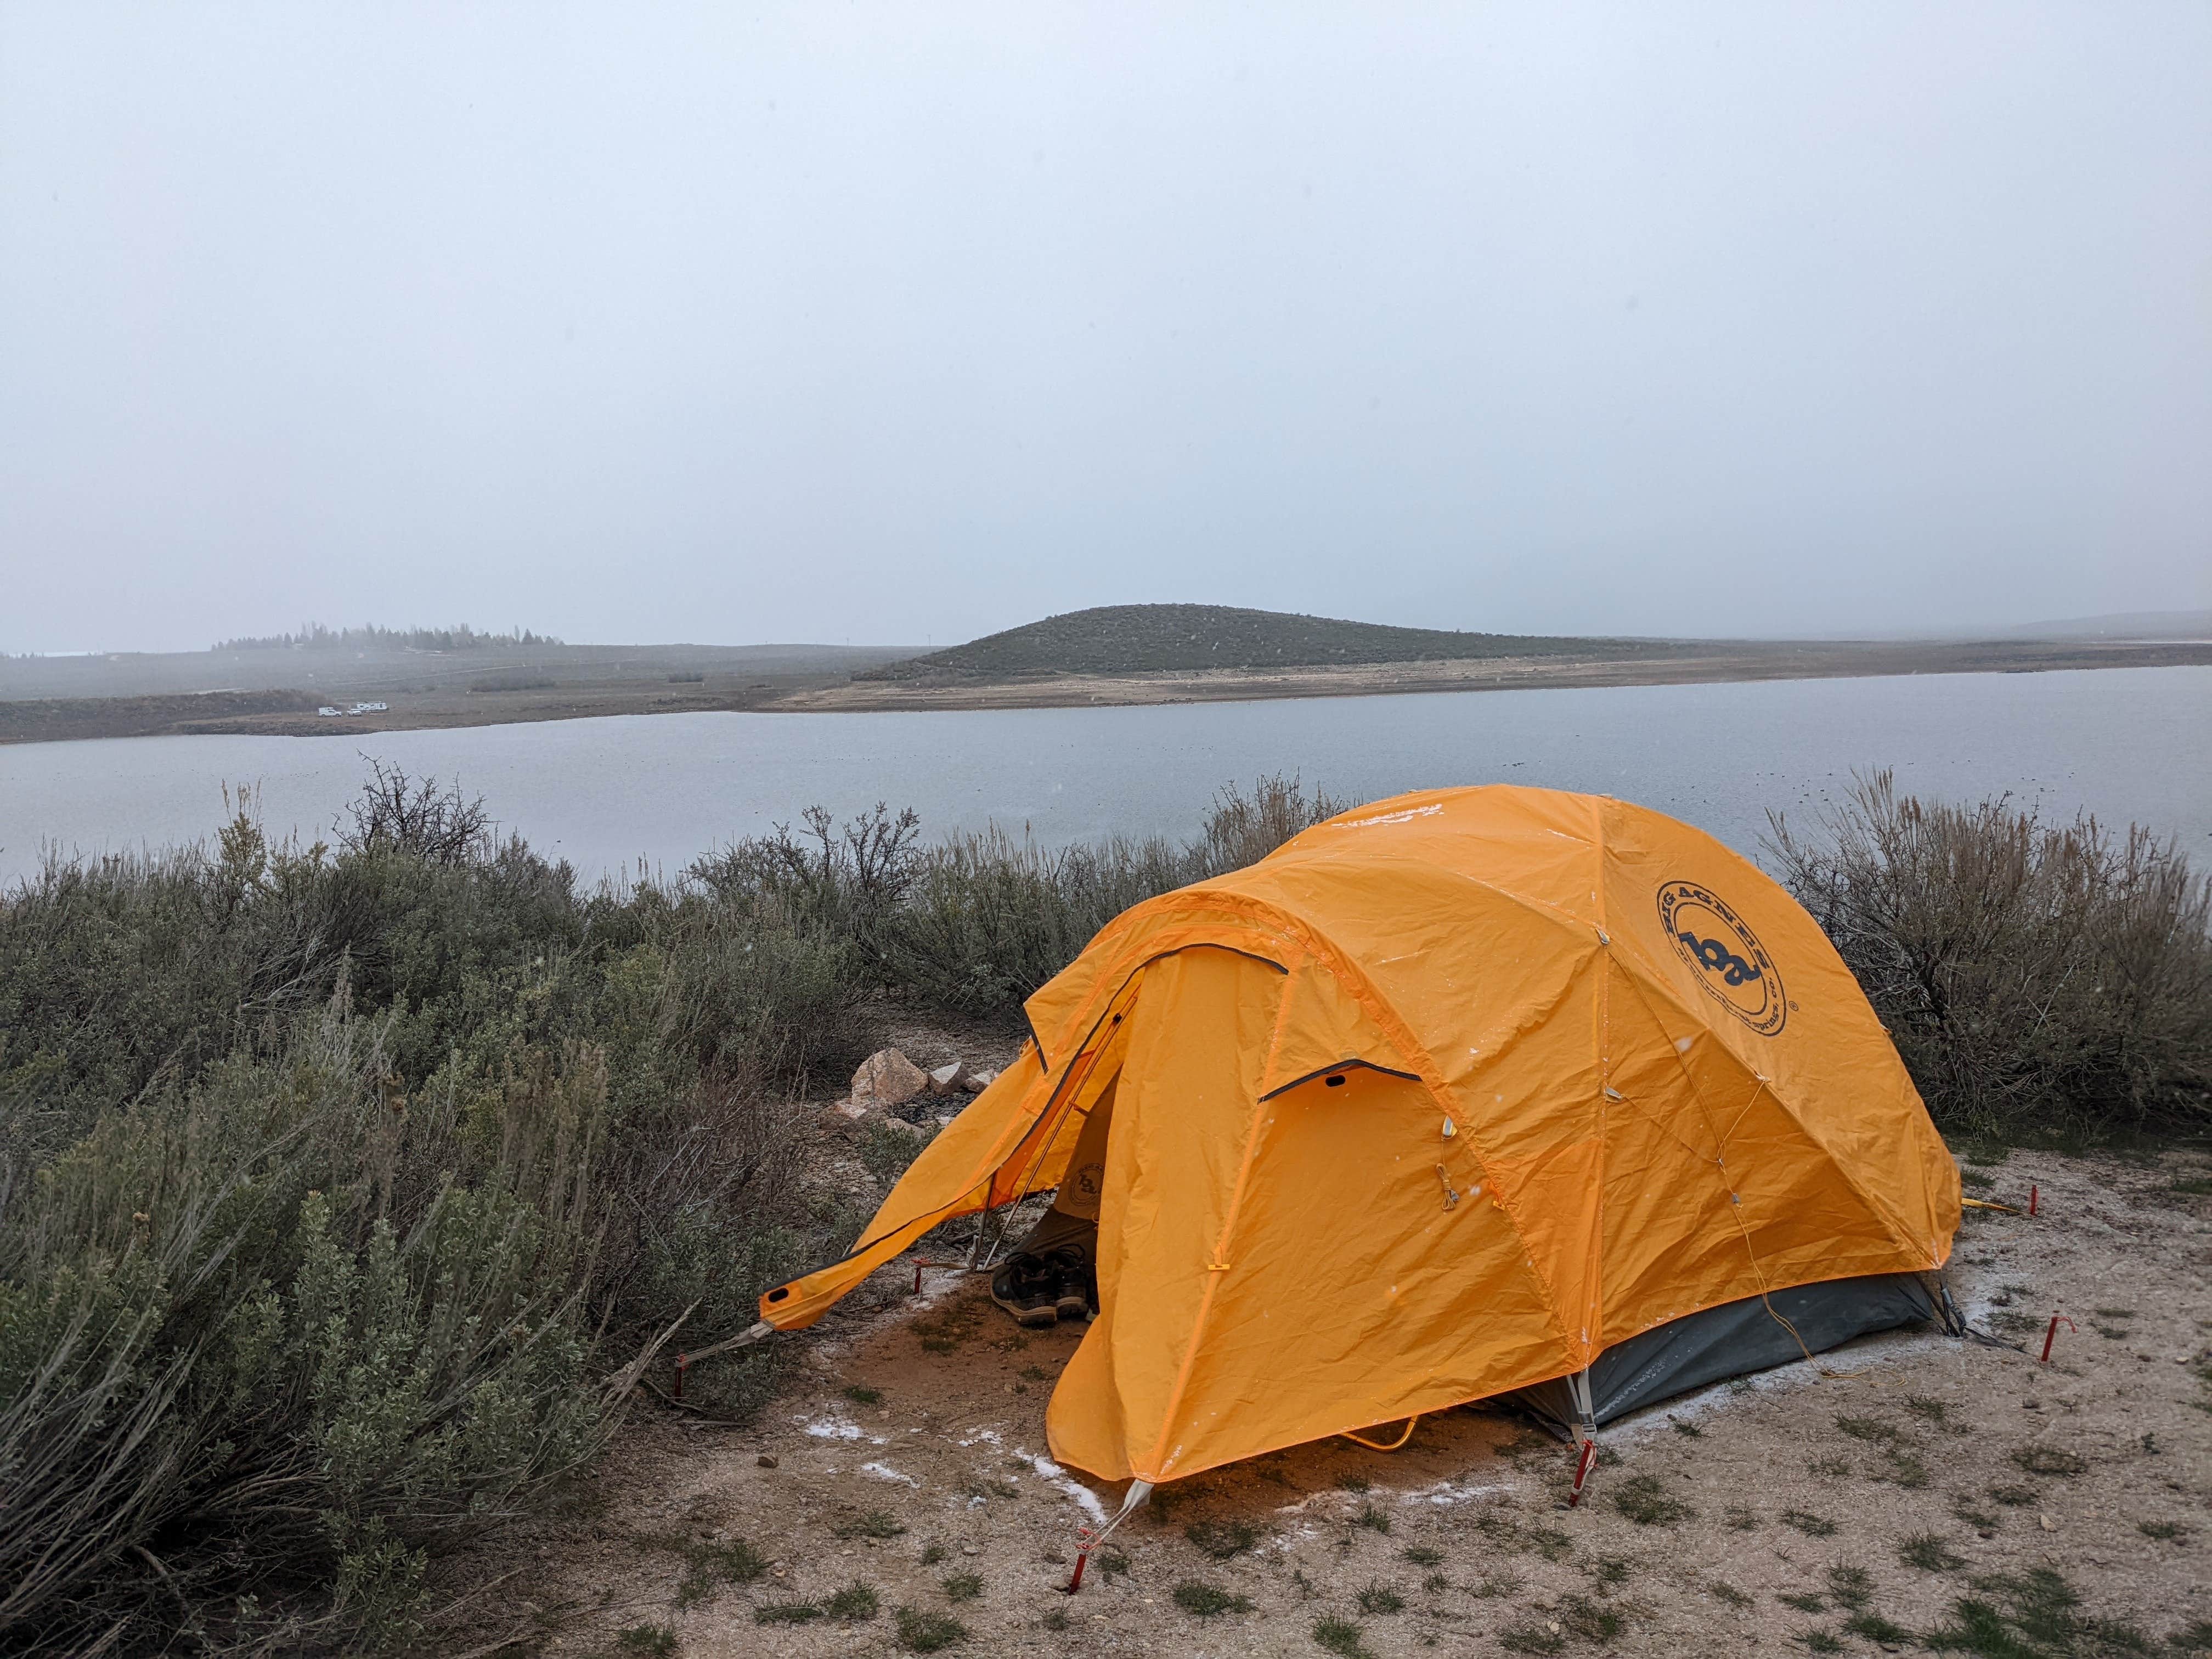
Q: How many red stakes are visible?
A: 6